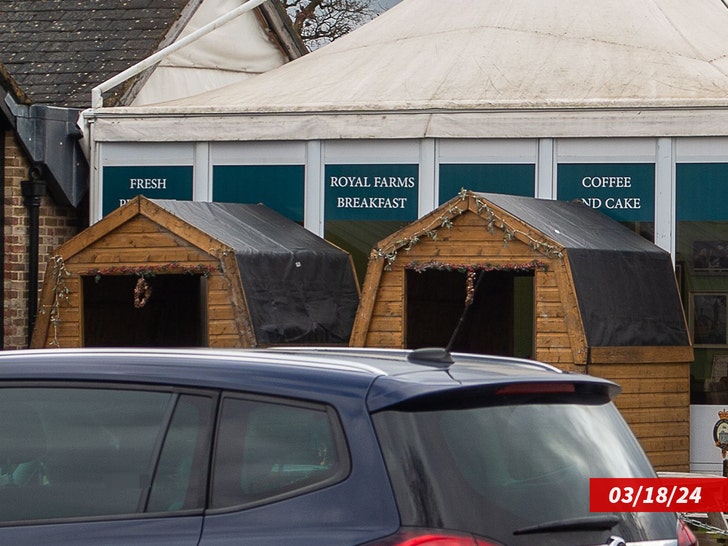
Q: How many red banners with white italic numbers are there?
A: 1